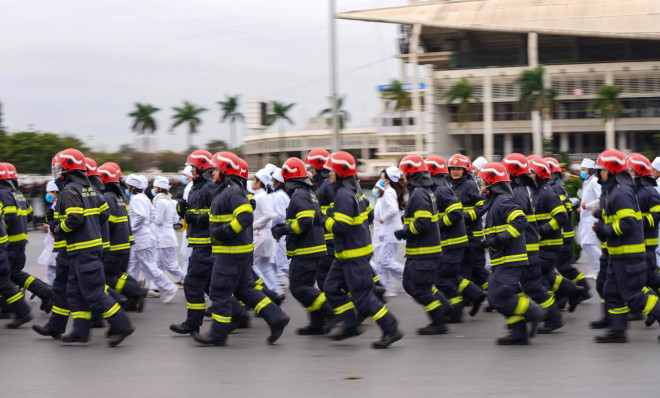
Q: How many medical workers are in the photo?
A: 13